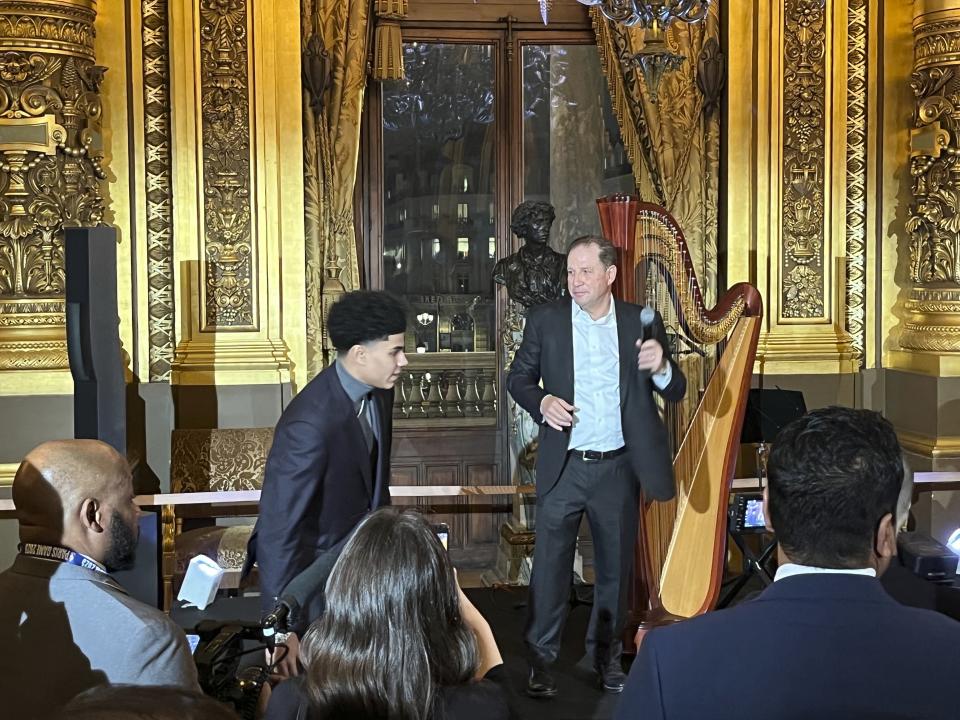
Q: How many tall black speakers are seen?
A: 1